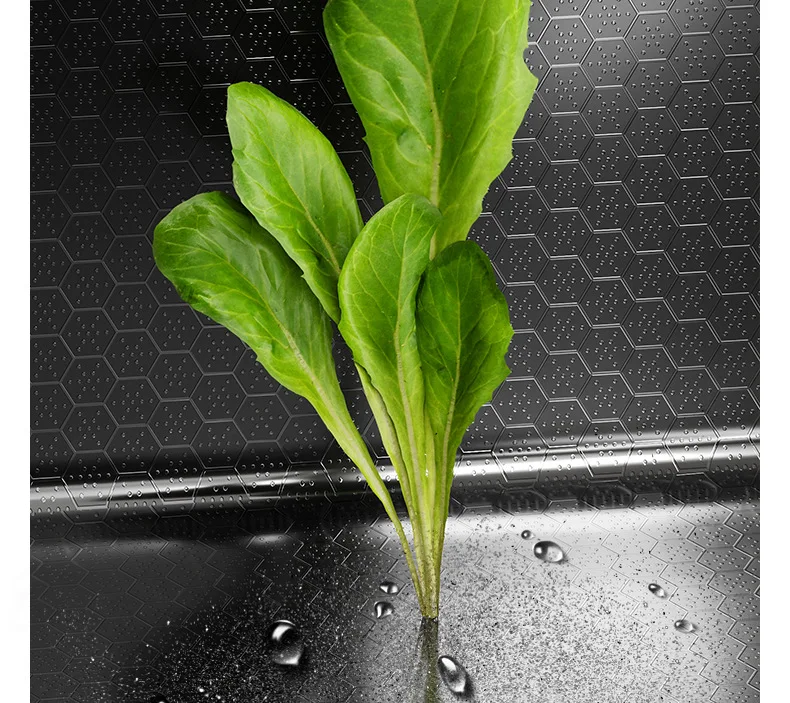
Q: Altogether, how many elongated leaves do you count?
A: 5